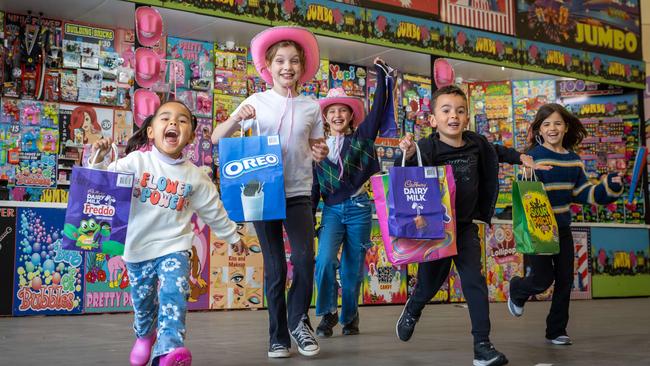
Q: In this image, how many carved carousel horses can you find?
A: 0